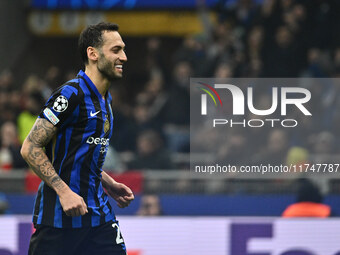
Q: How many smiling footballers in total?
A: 1